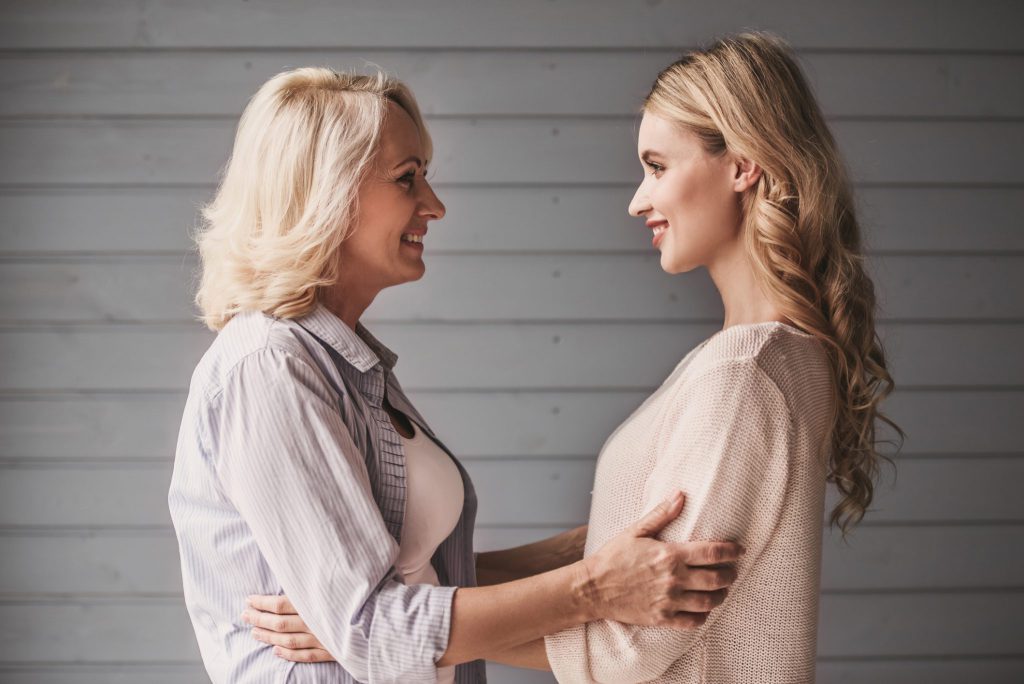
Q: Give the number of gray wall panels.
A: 11